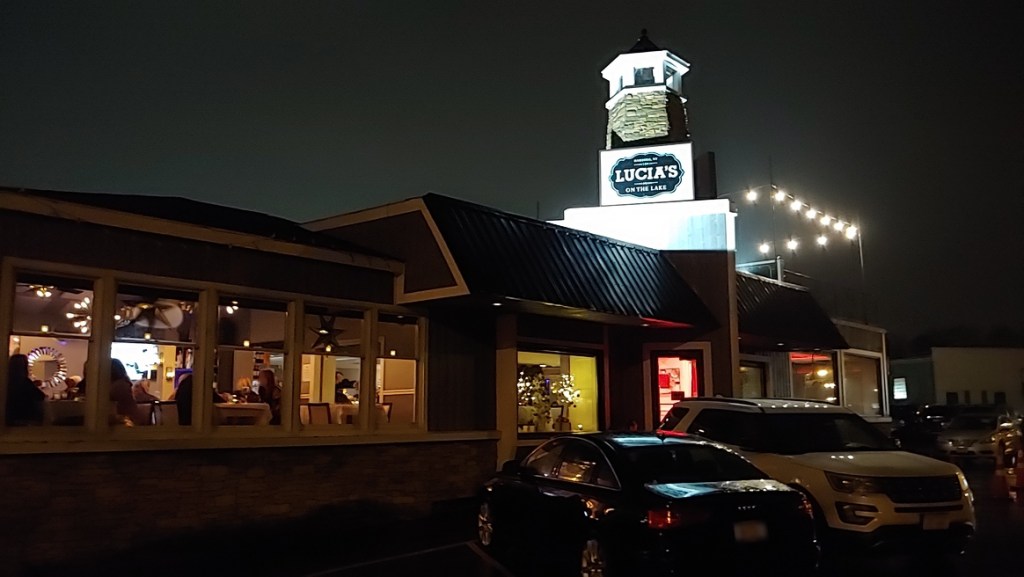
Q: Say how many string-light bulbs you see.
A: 10